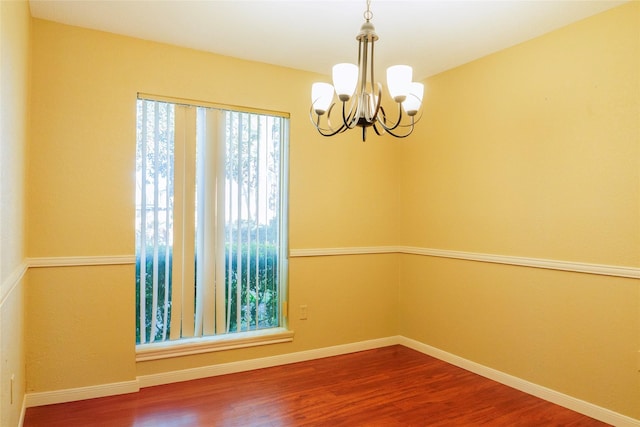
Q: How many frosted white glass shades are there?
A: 5